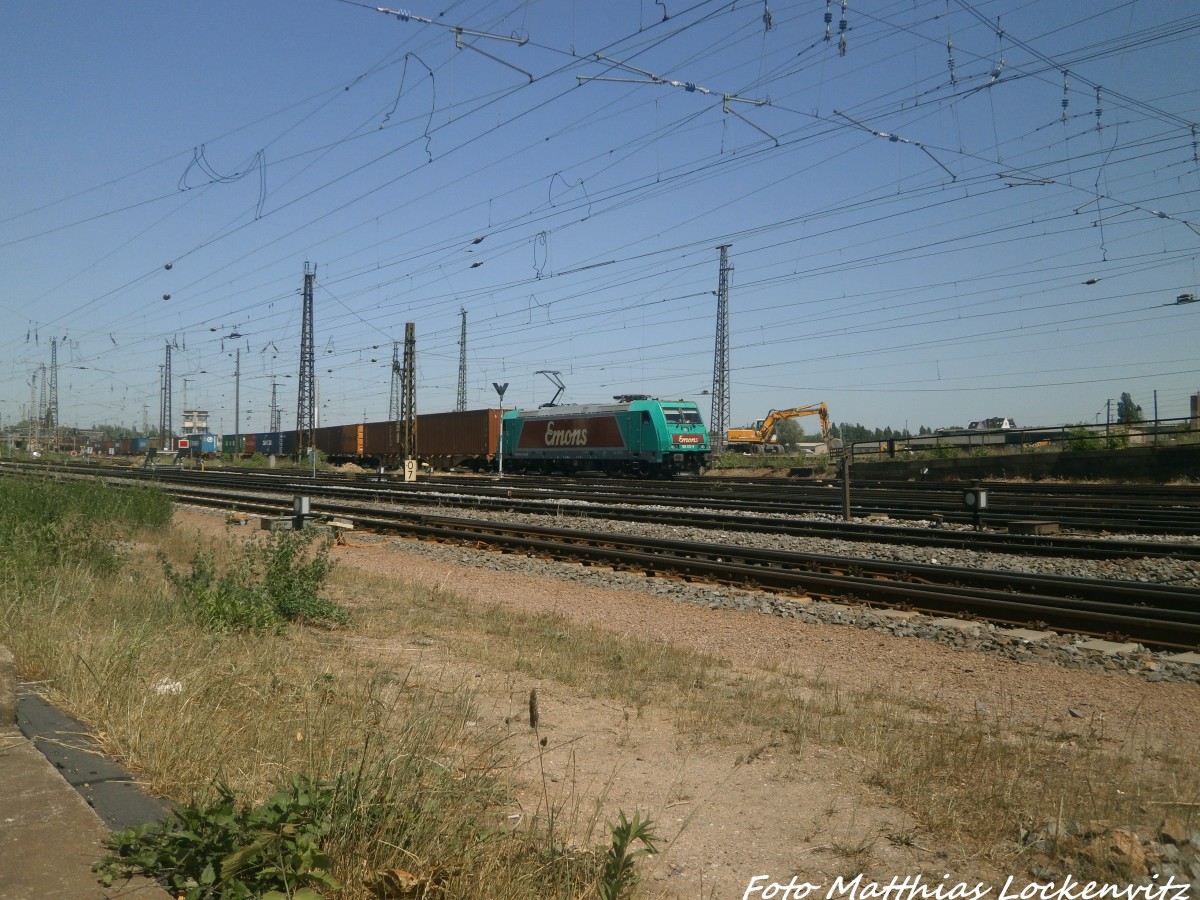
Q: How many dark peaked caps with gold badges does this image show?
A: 0